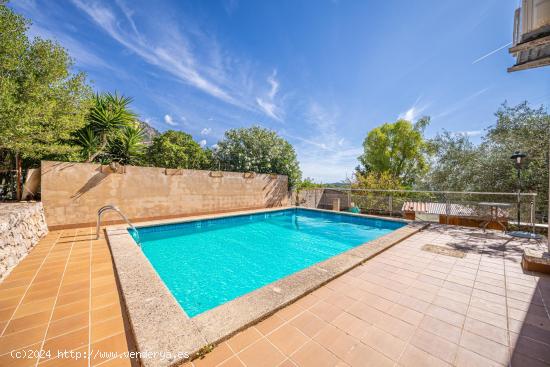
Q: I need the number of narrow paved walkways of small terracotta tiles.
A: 1